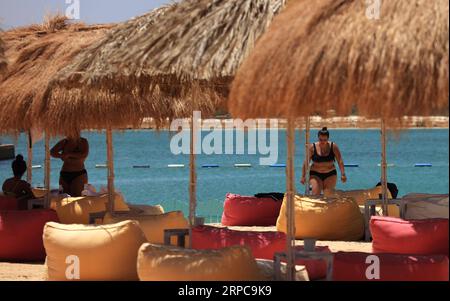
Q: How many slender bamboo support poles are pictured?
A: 7